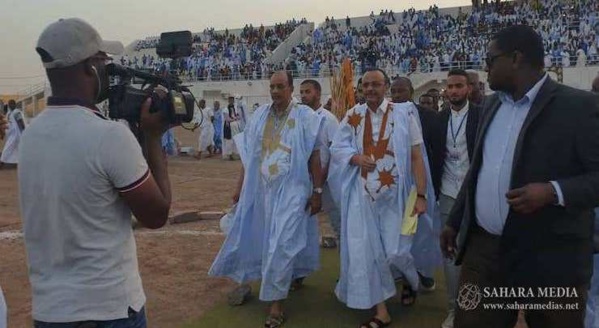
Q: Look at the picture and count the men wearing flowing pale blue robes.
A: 2